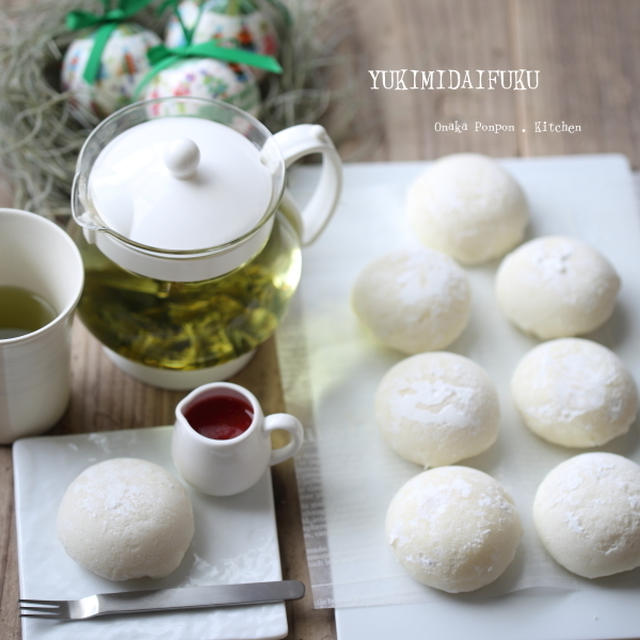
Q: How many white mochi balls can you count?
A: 8